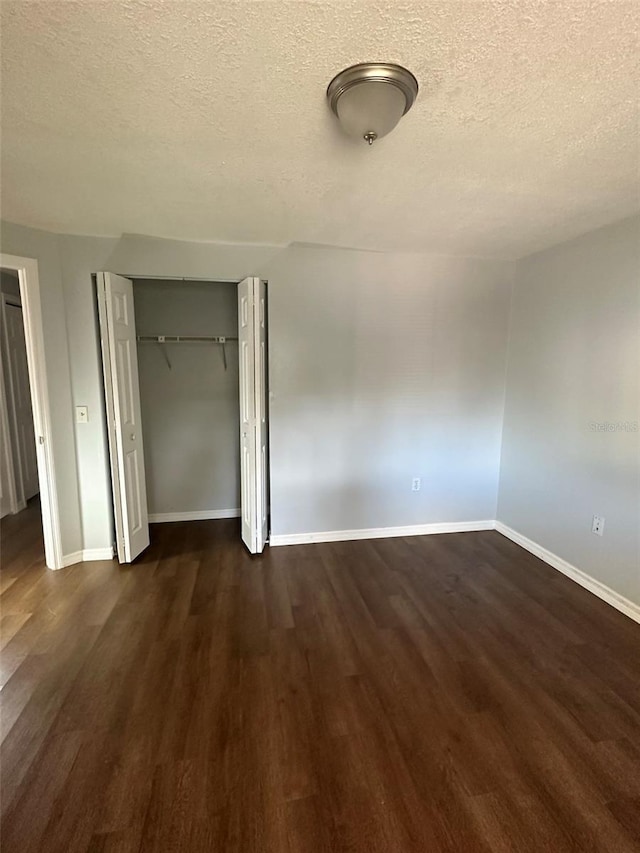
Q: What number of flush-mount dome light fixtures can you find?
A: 1